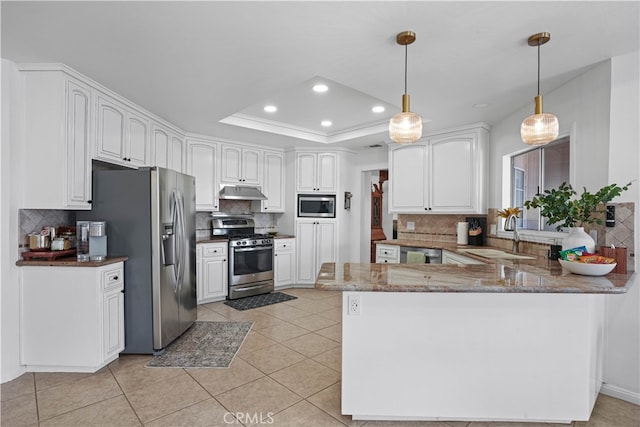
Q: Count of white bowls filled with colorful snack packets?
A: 1